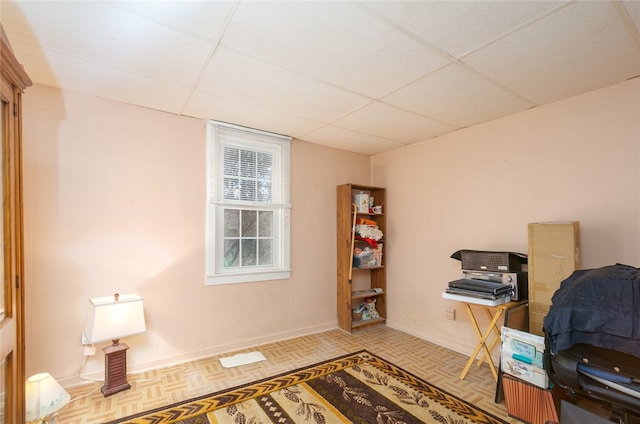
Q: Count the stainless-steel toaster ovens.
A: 1